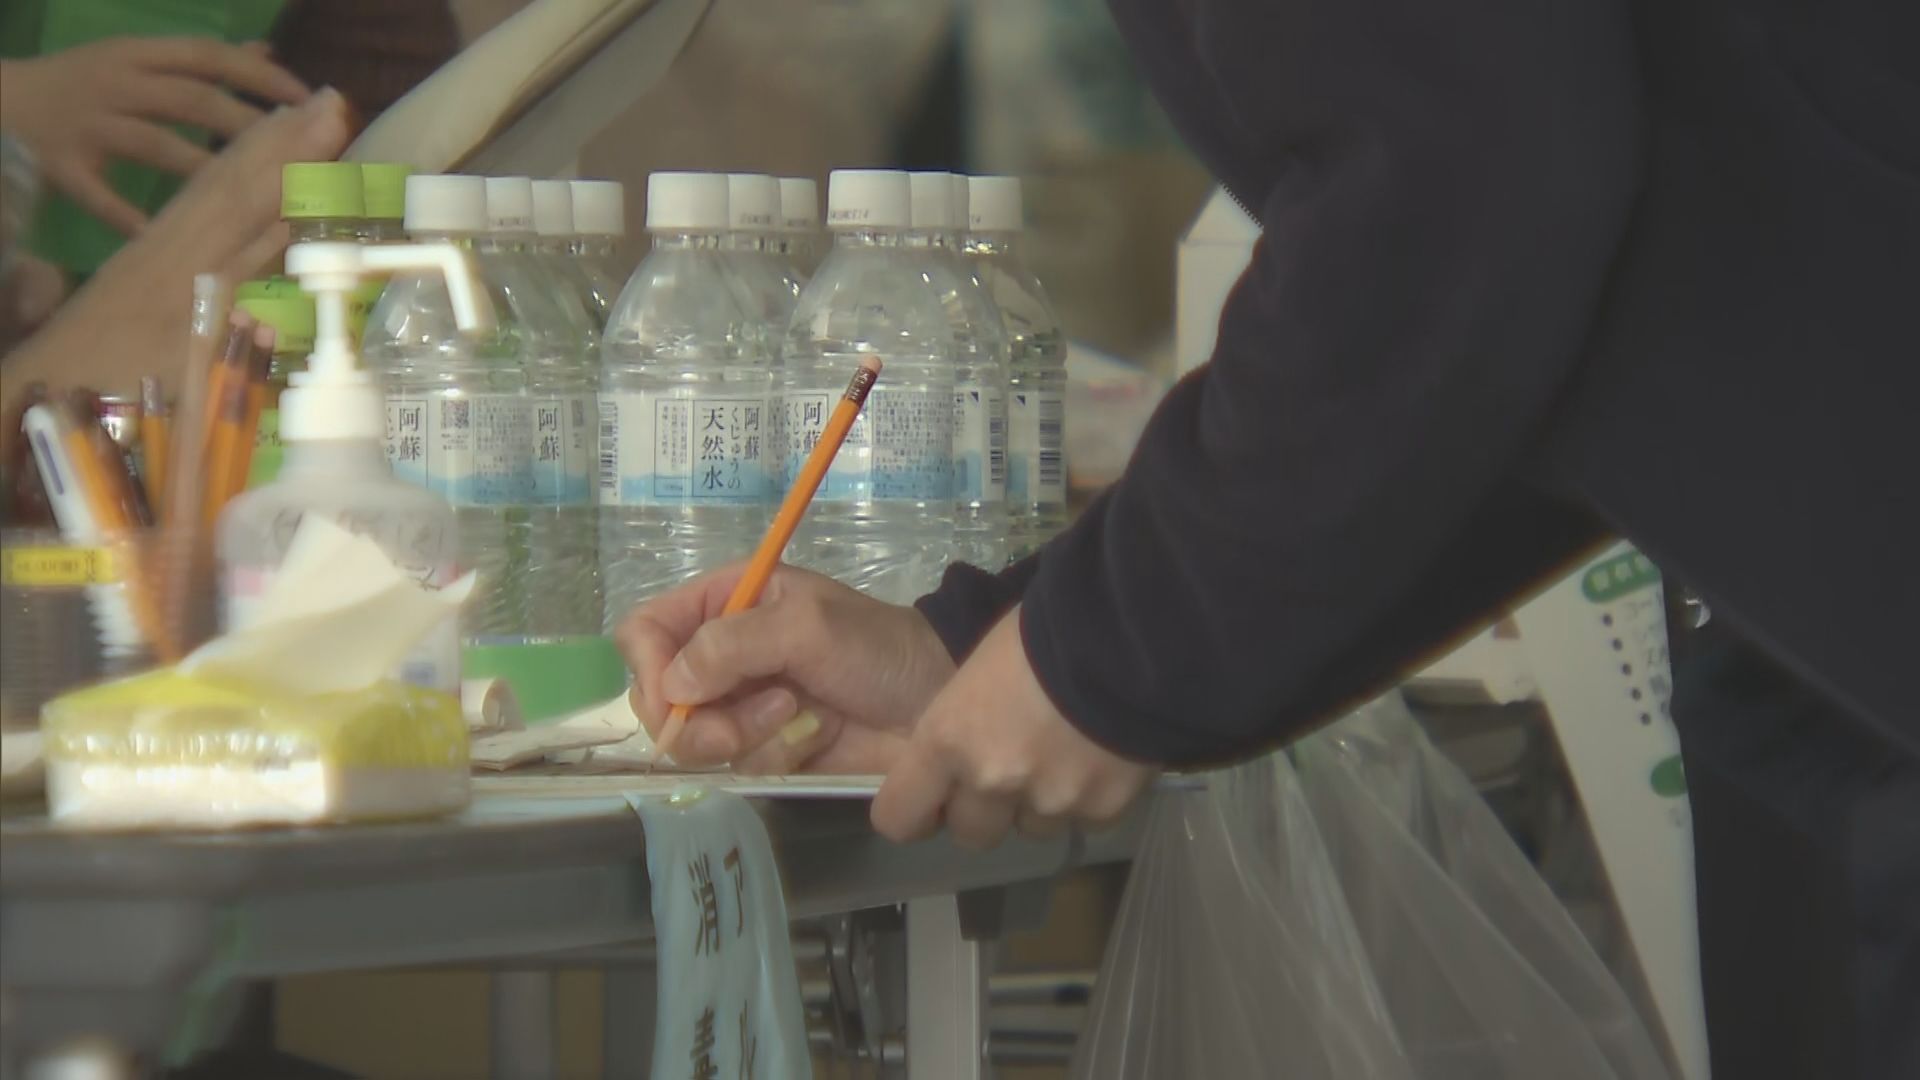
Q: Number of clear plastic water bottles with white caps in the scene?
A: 11